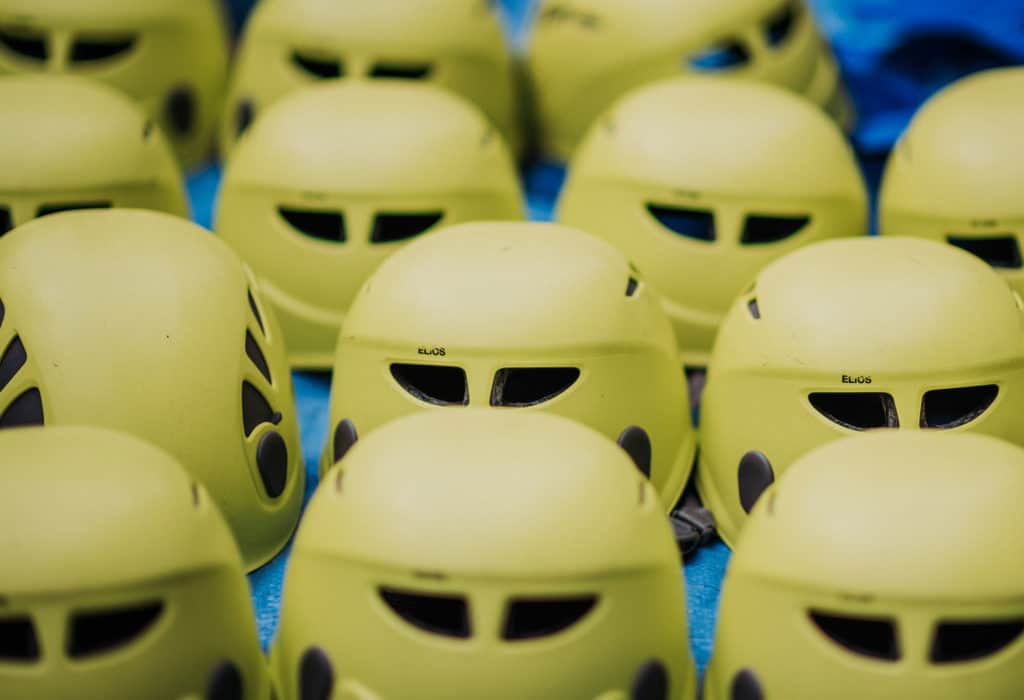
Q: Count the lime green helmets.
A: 13